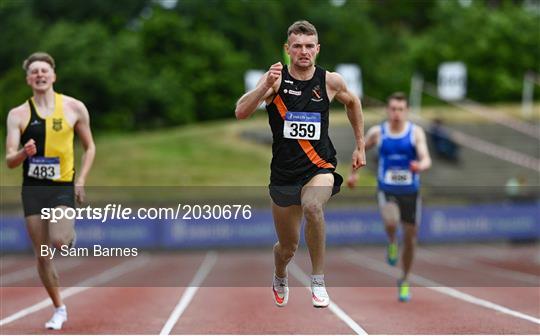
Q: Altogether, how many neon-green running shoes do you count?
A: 2